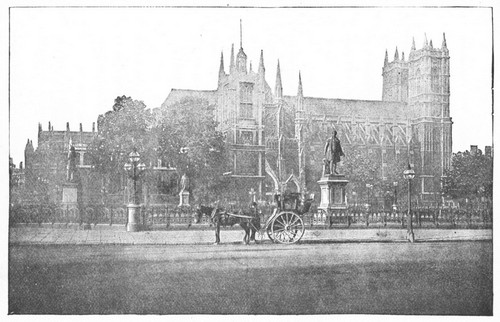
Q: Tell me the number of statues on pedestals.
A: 3